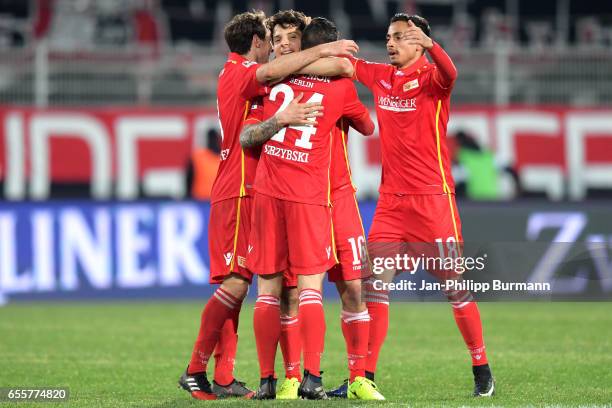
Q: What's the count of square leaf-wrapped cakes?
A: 0